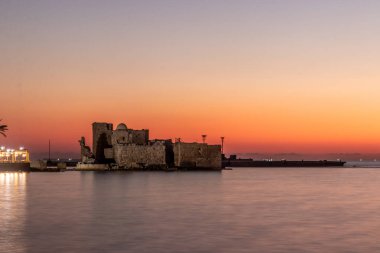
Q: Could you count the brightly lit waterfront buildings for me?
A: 1